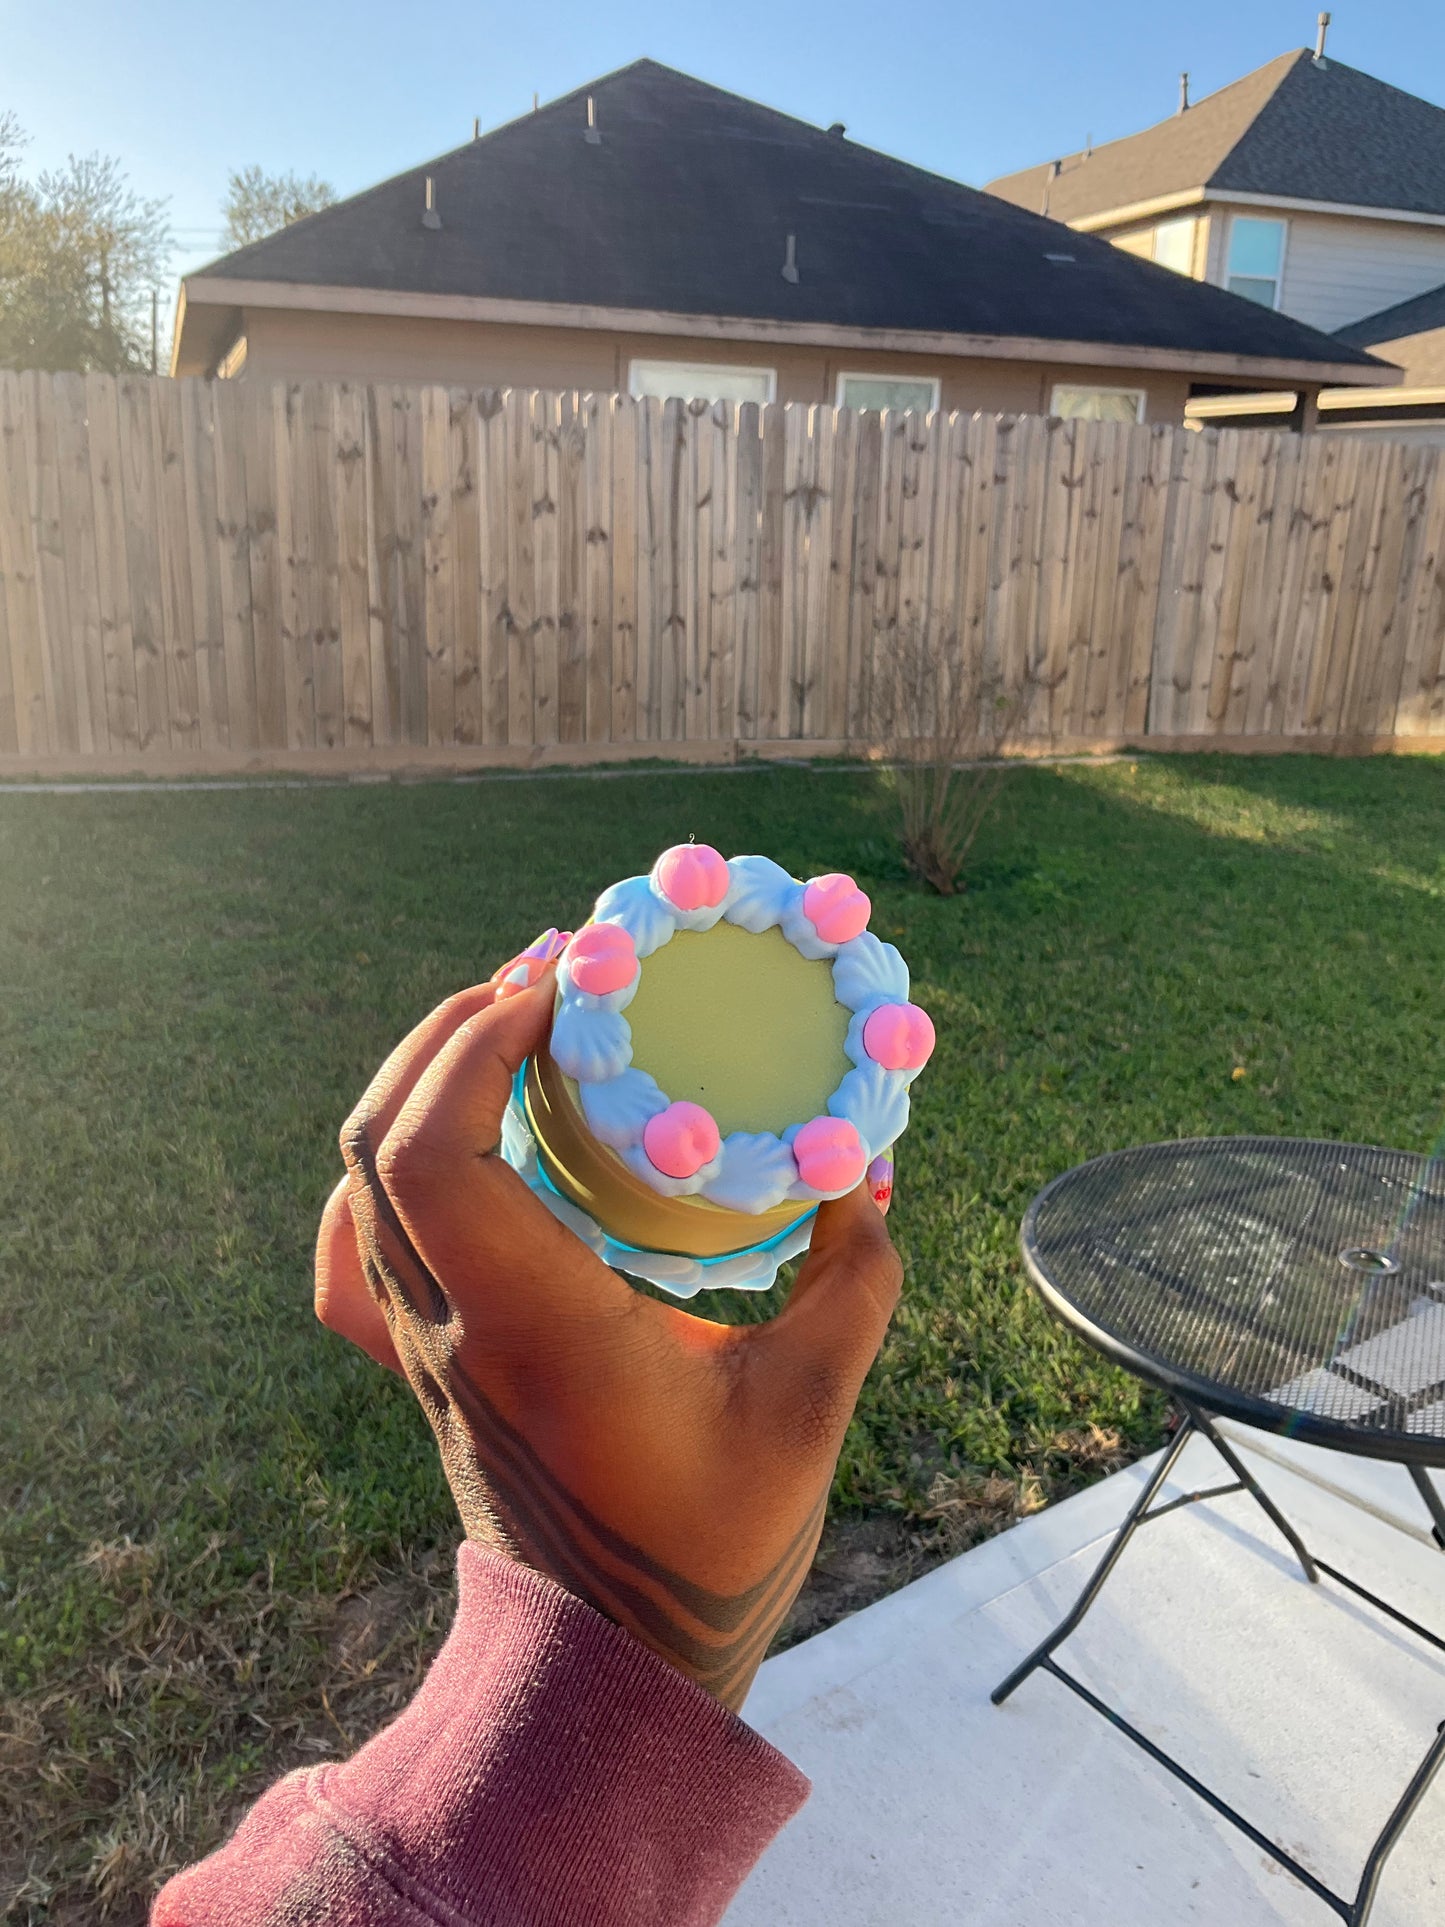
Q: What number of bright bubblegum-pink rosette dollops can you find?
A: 6